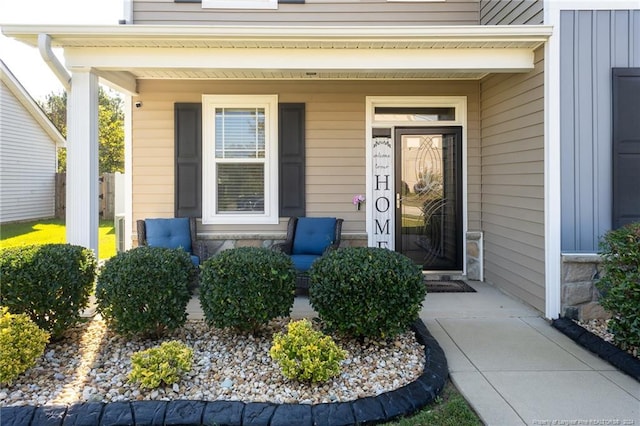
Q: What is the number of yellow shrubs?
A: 3